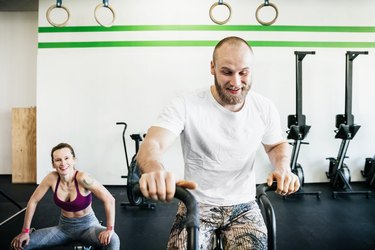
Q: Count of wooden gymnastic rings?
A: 4